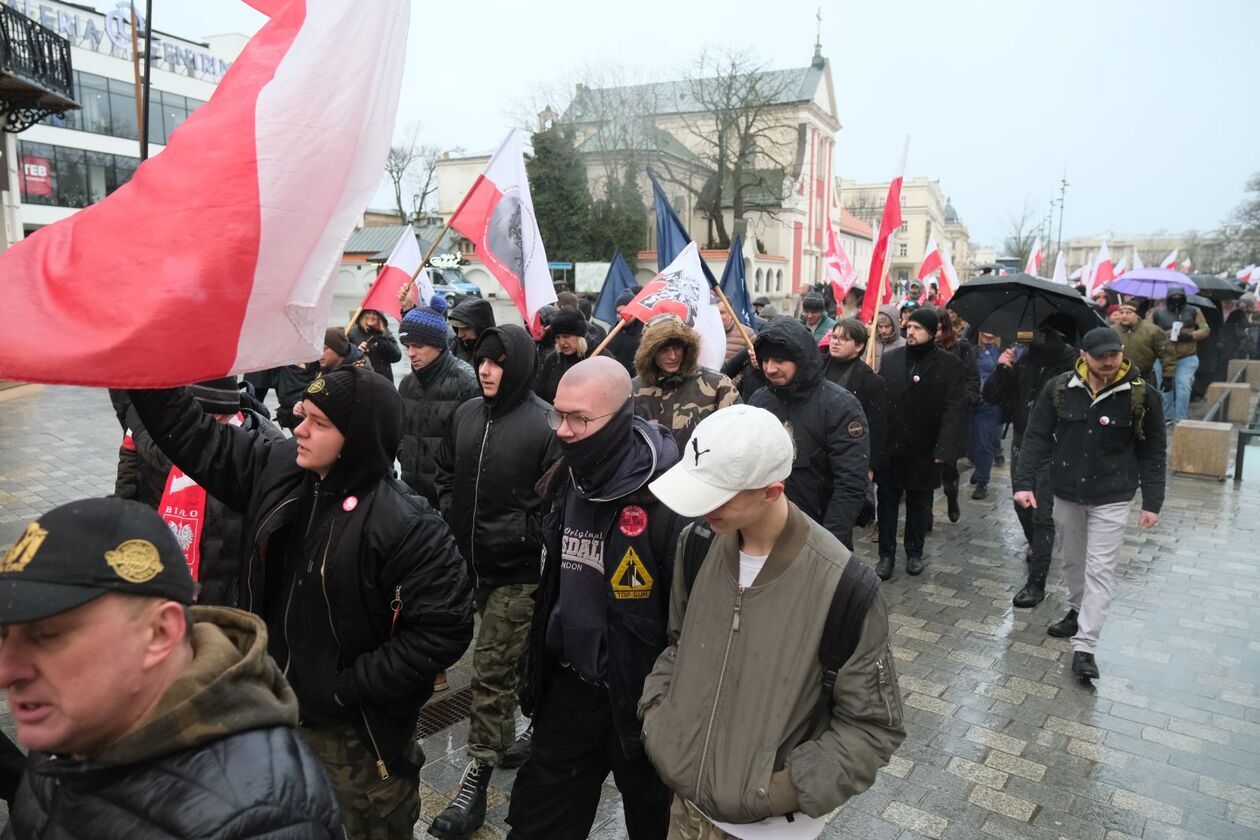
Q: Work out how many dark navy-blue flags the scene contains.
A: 3